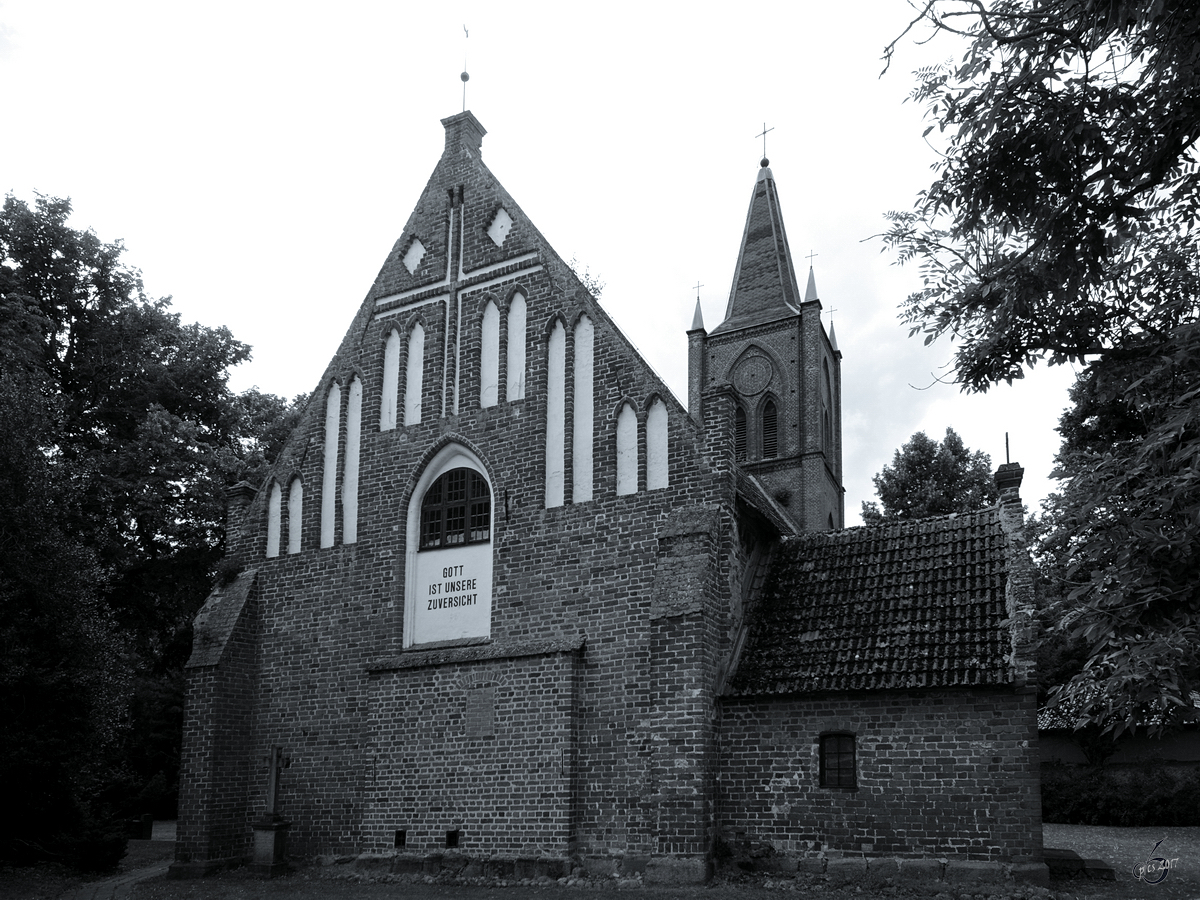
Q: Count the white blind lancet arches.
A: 12